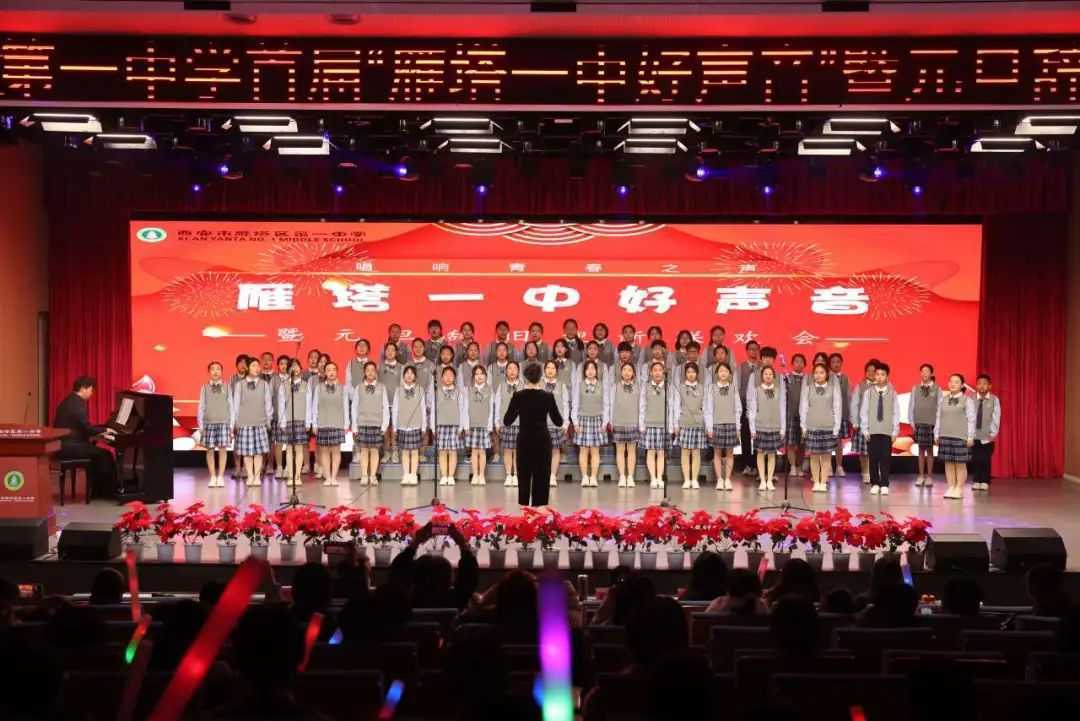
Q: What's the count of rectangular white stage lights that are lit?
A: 12